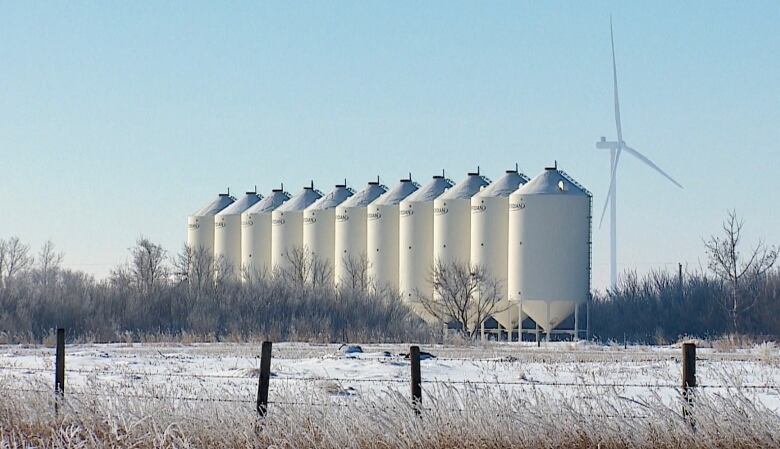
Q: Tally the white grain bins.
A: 11